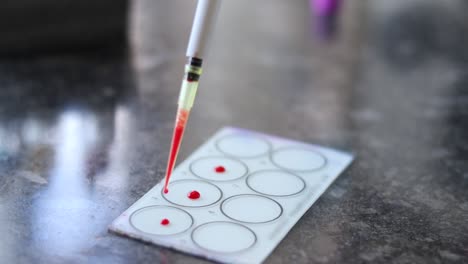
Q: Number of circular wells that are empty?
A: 5